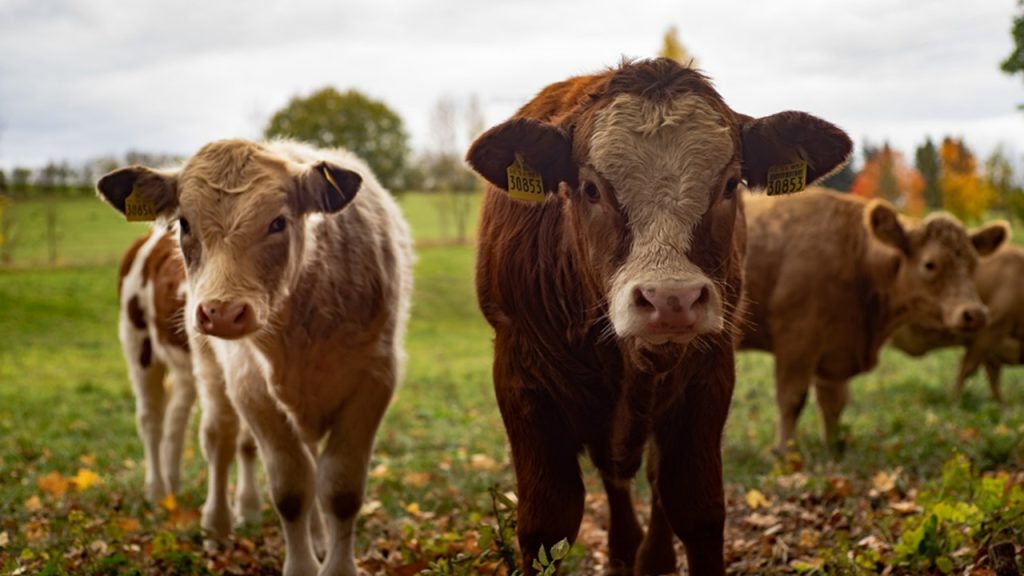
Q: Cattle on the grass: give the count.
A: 5